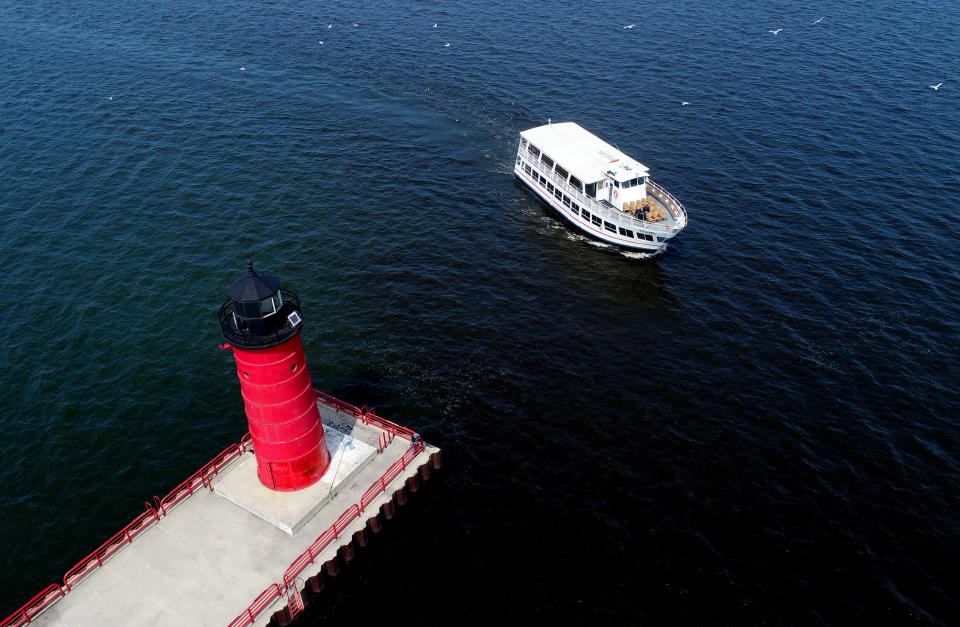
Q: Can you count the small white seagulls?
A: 12